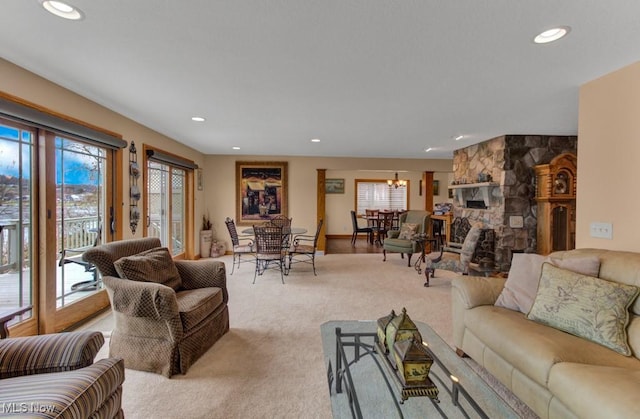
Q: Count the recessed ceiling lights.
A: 7